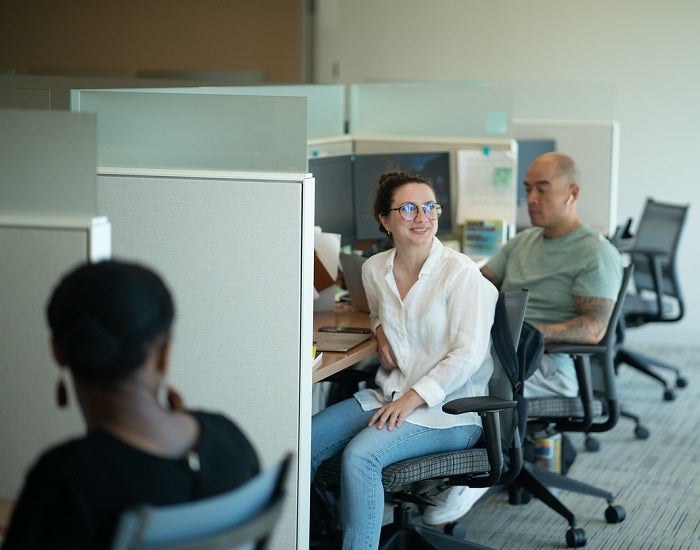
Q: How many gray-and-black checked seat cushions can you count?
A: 2